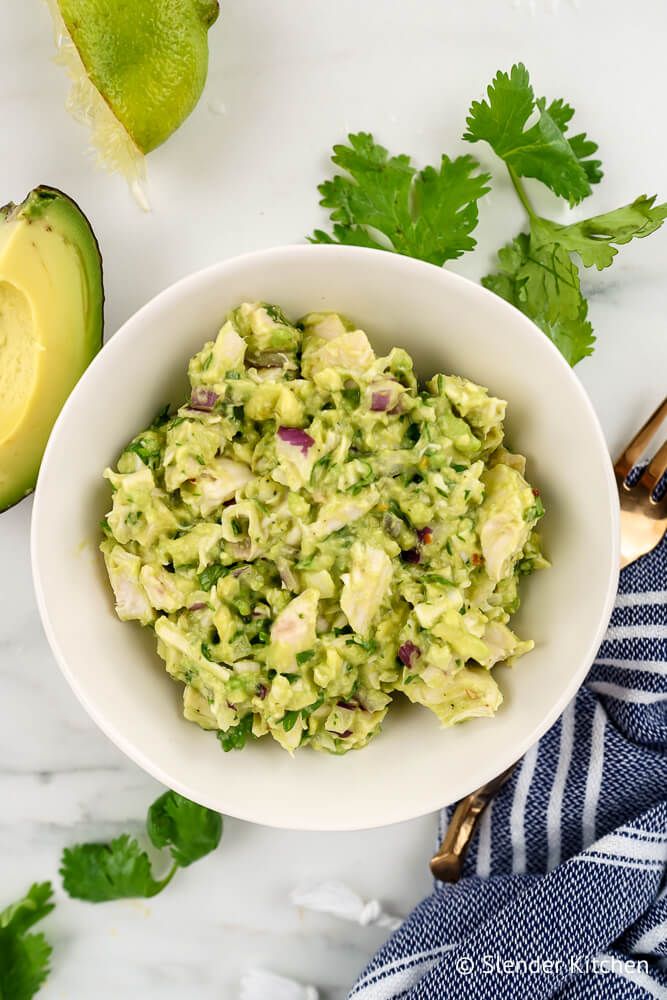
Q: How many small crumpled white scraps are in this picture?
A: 2